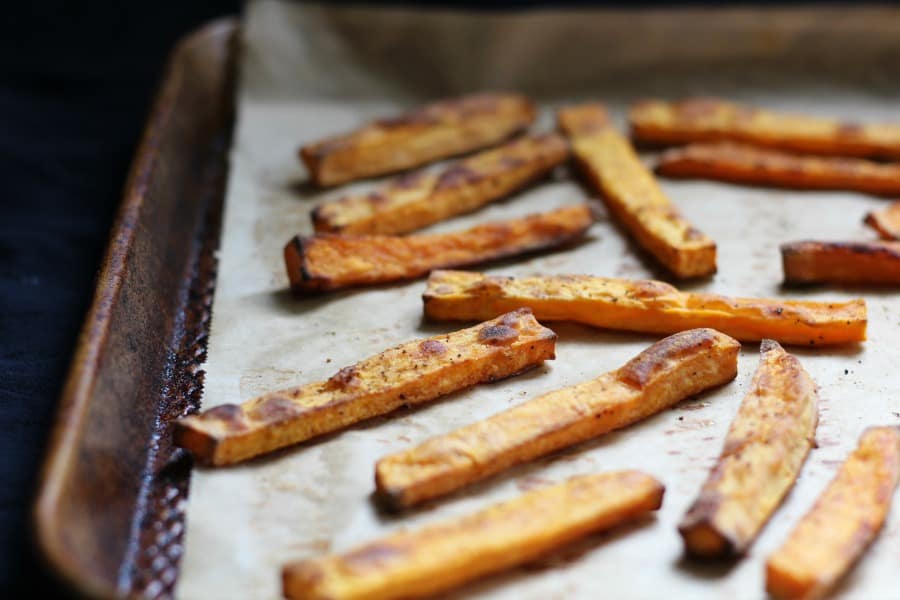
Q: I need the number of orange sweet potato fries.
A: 14